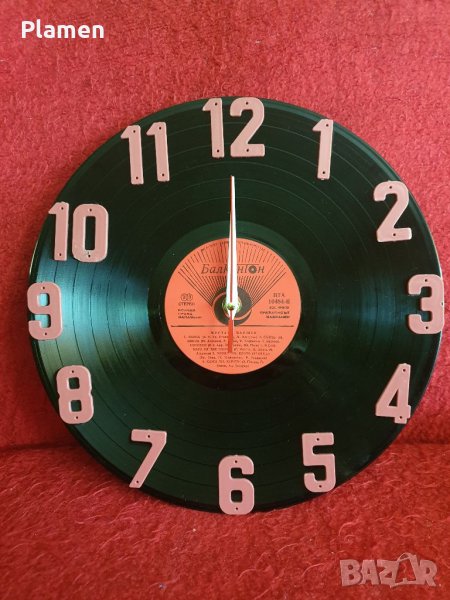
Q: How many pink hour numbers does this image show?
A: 12